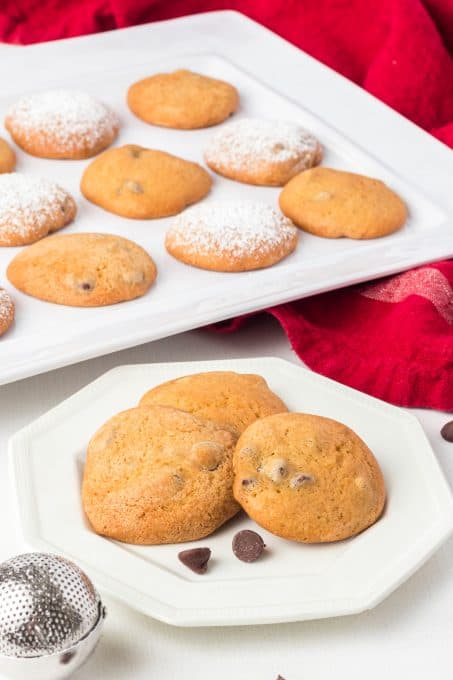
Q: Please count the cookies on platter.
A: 10